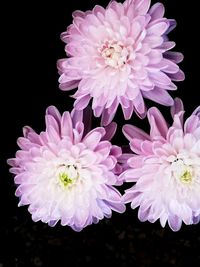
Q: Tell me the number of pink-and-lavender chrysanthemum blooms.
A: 3